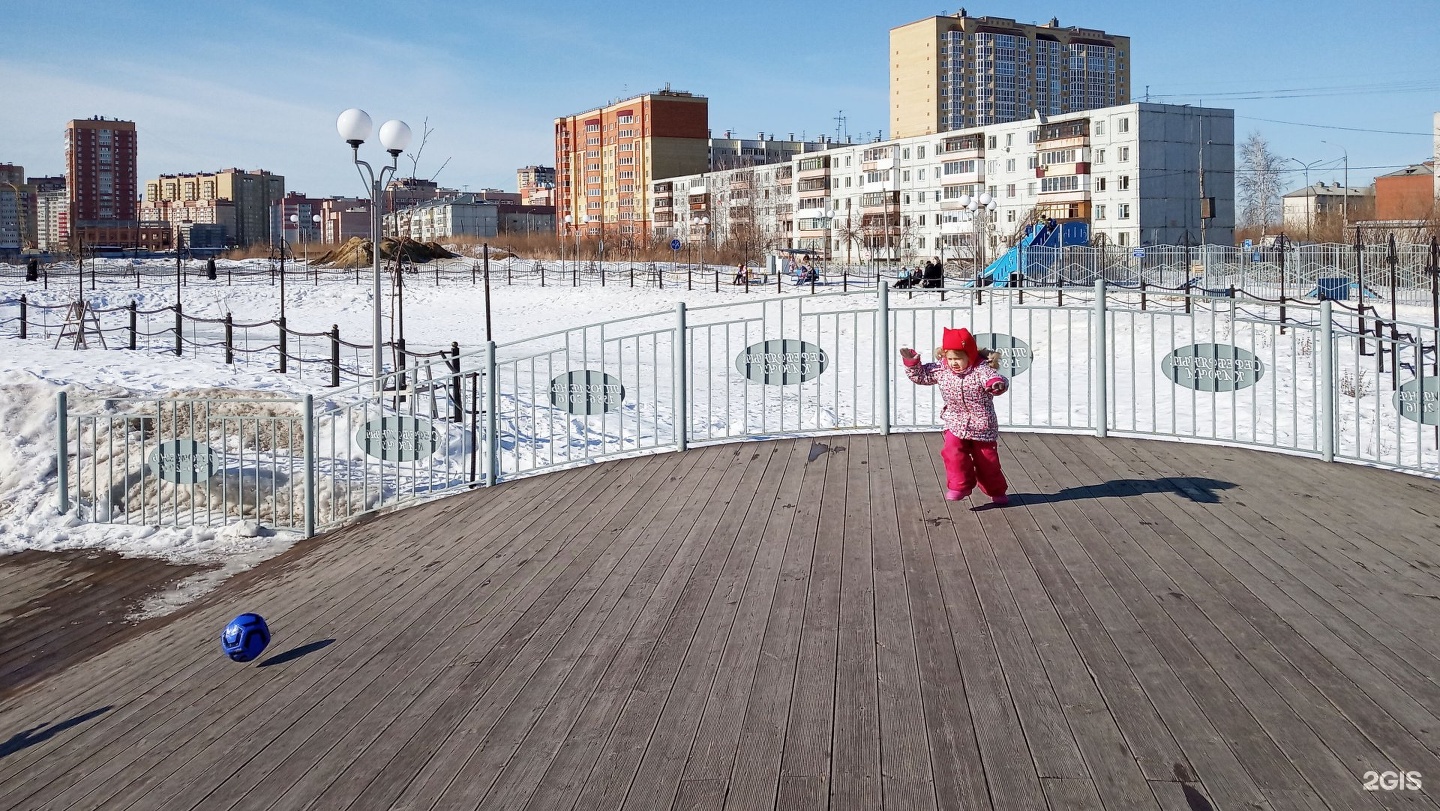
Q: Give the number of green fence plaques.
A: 7